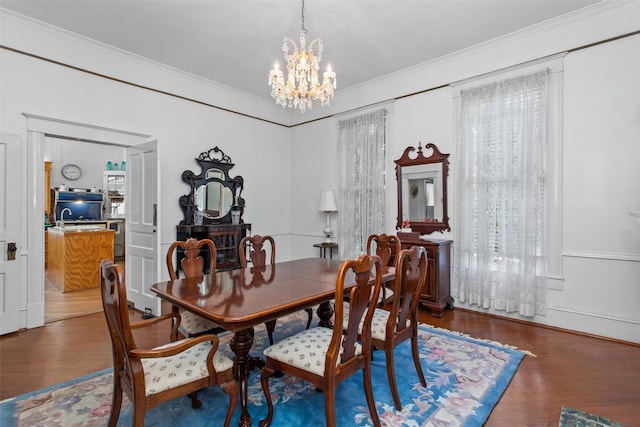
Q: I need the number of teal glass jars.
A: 3